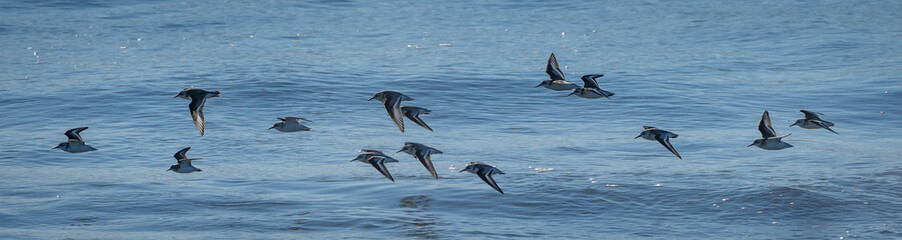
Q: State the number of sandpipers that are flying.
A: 14